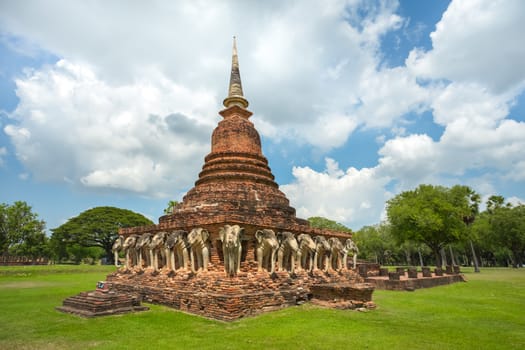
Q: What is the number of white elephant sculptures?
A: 13